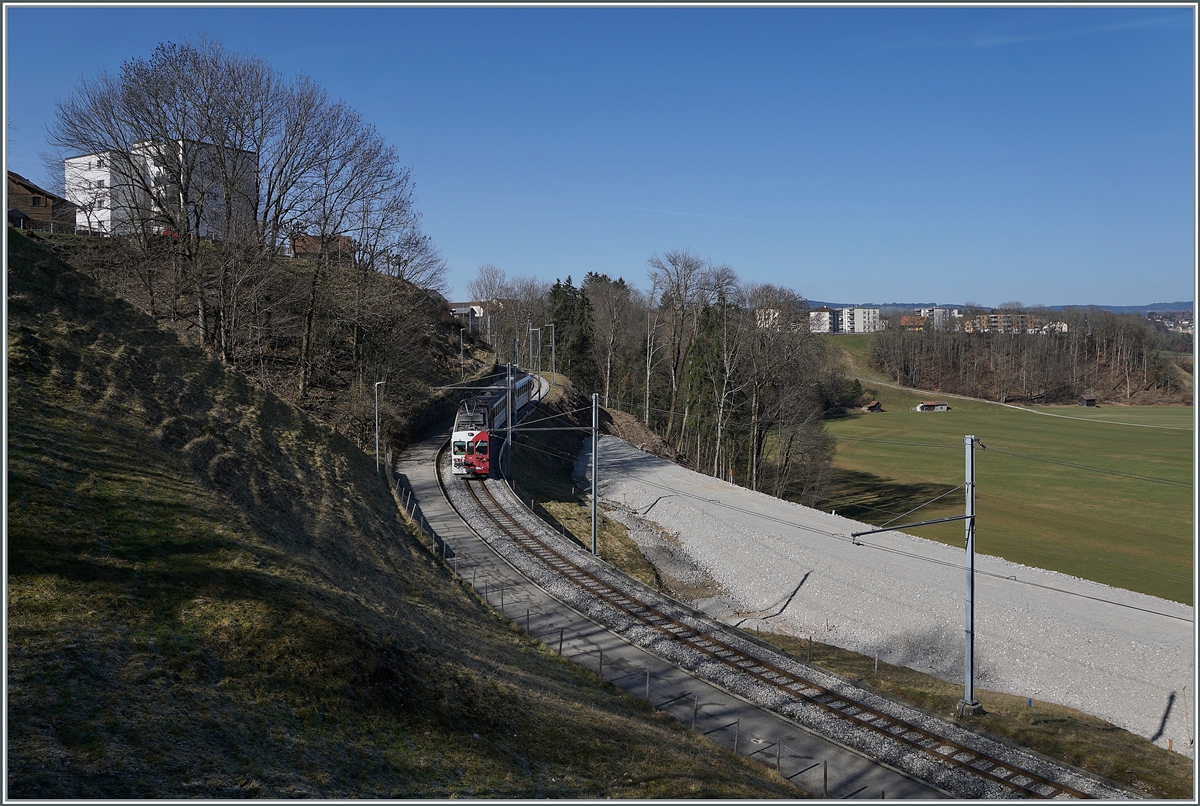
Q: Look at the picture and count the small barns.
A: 3